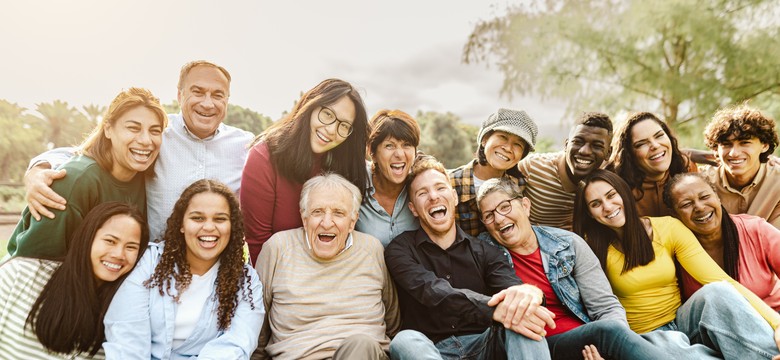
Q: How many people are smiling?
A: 15